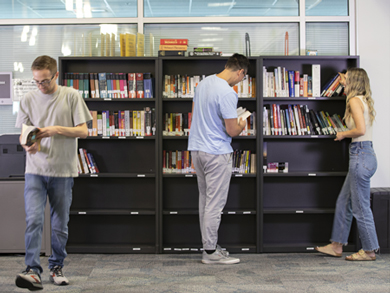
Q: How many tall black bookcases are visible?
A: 3